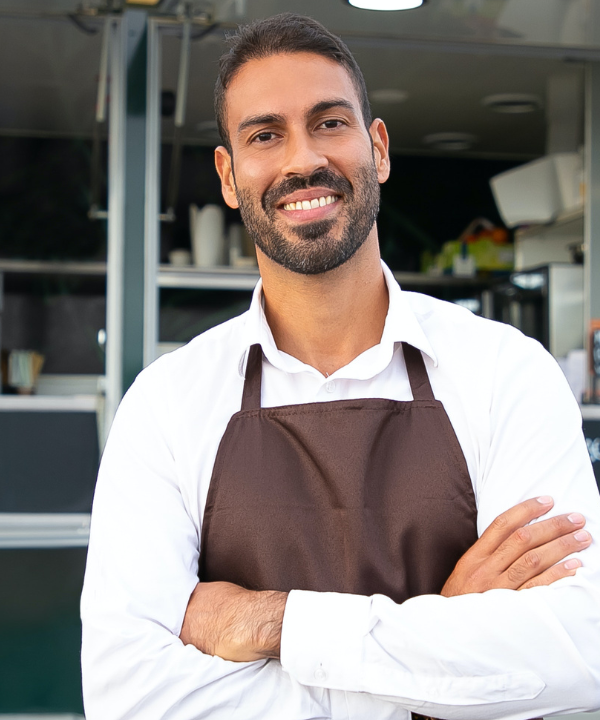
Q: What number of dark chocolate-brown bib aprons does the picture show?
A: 1